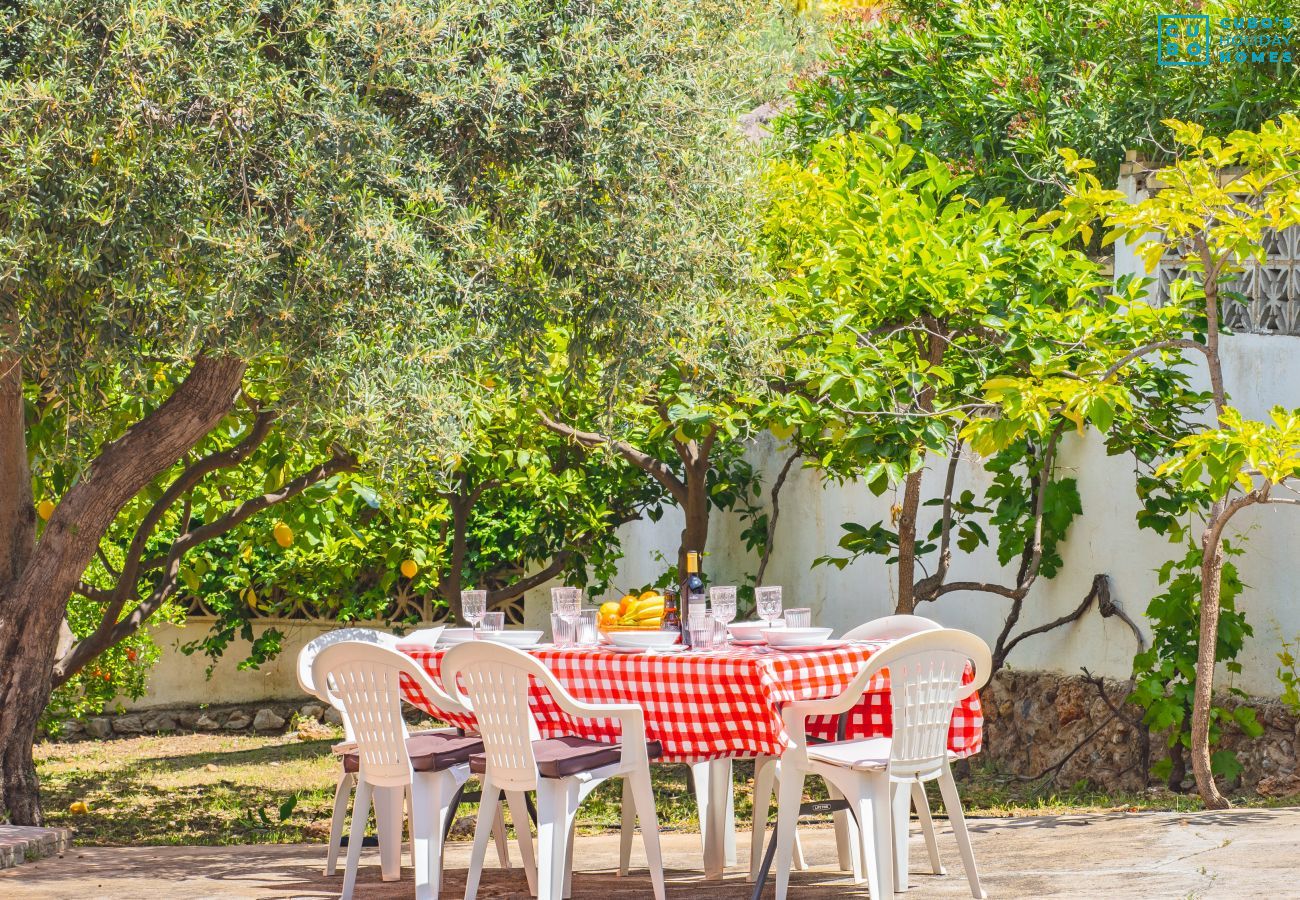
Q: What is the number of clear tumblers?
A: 6